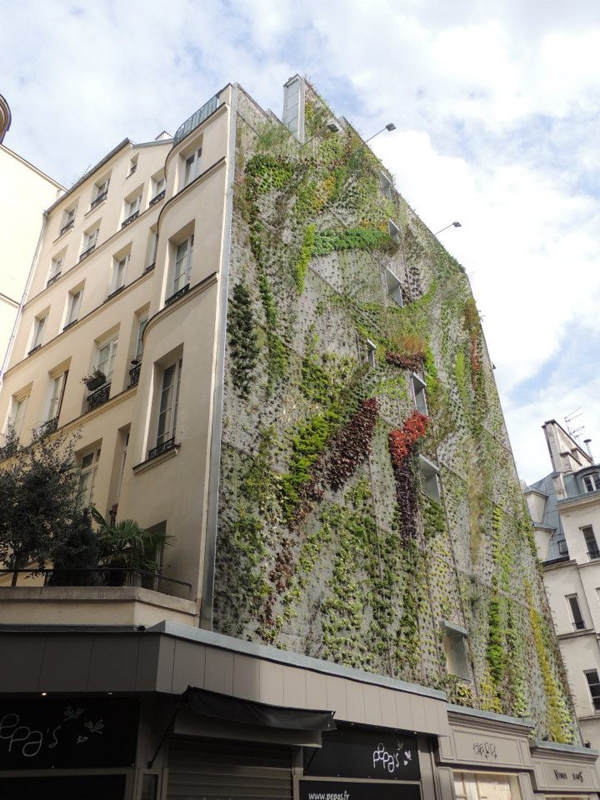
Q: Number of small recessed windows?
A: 7